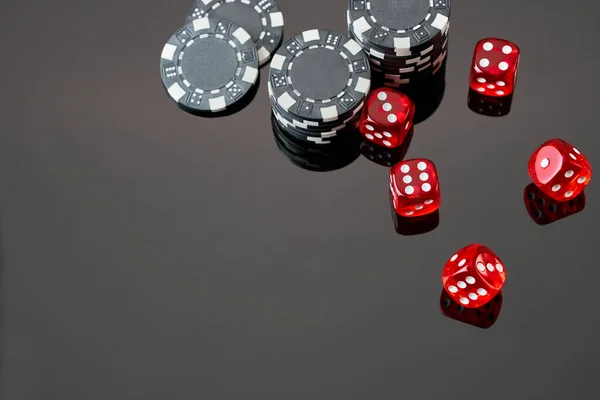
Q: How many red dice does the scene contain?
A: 5